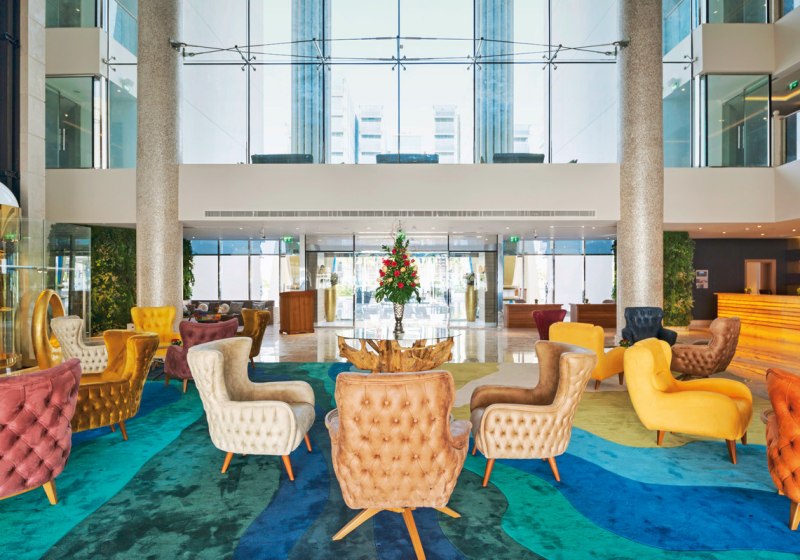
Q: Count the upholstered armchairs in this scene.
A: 15